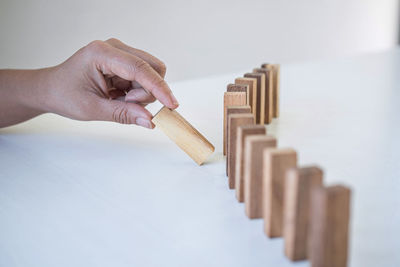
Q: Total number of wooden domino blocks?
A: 14